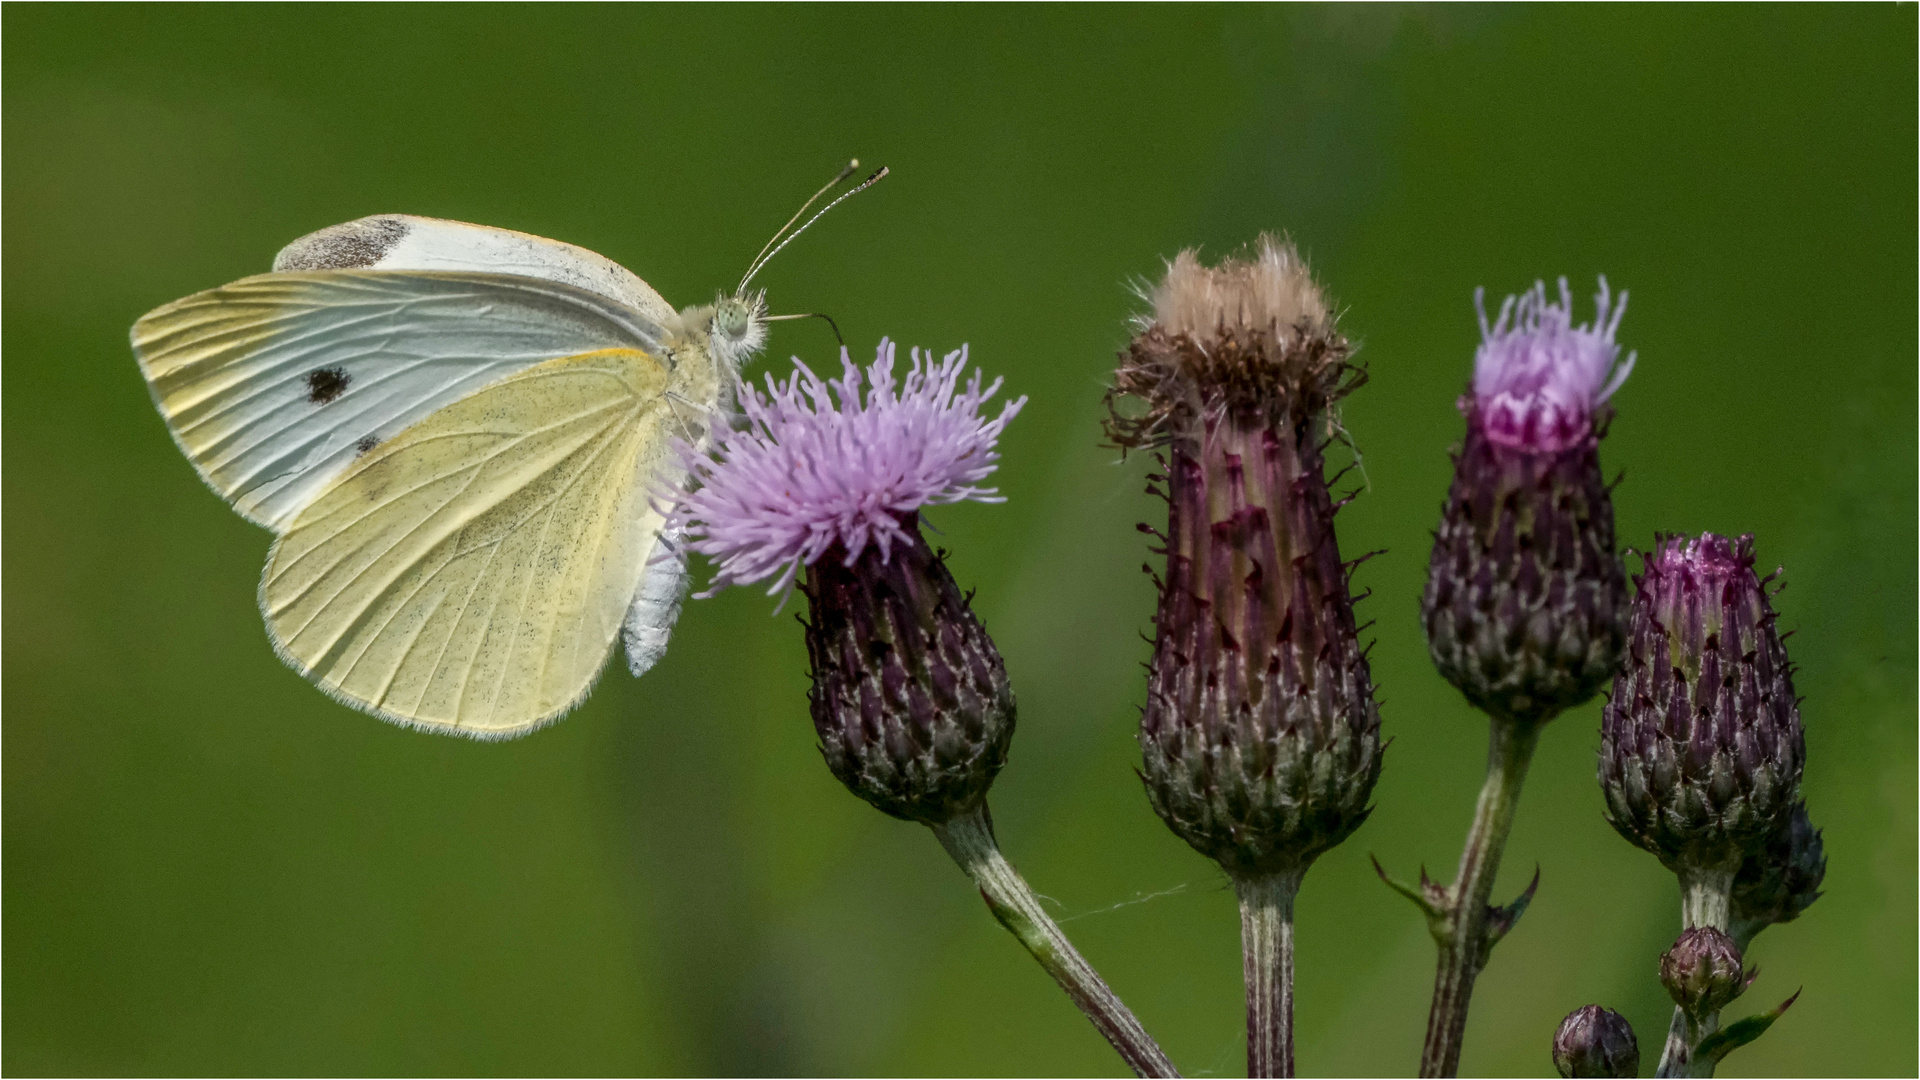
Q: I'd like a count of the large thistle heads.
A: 4